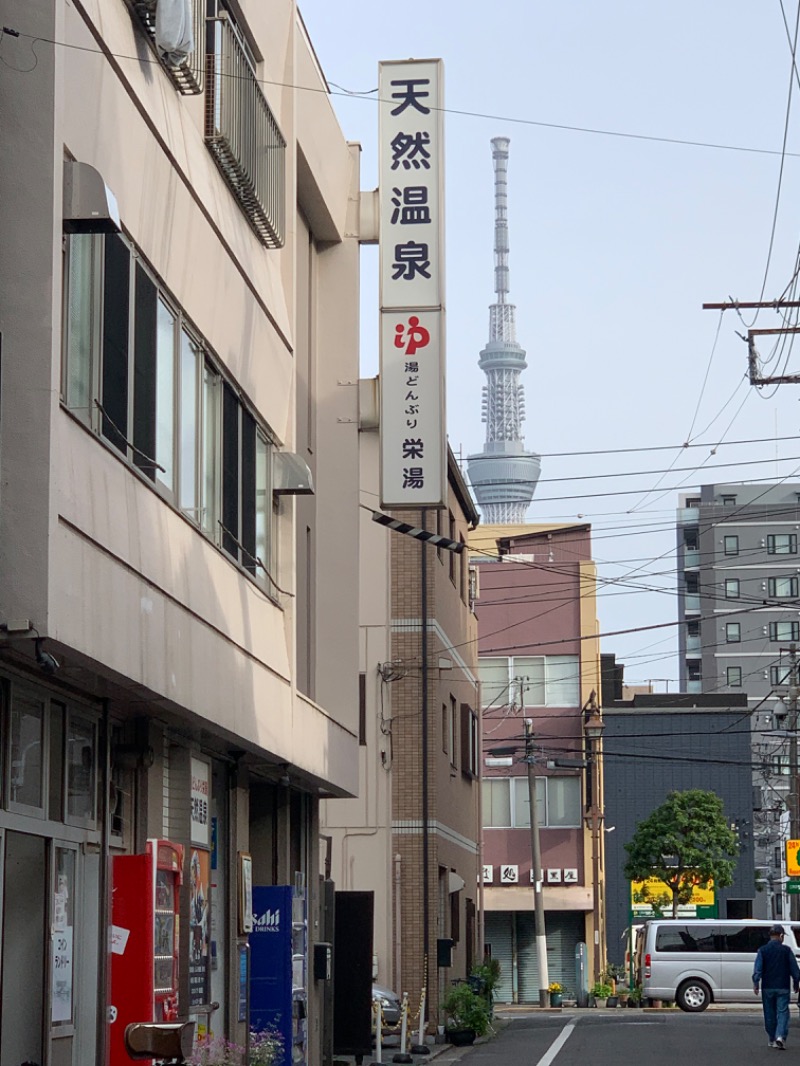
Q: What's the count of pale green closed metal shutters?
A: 2